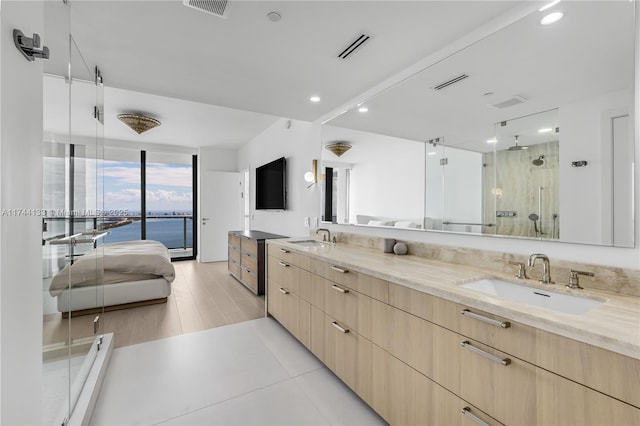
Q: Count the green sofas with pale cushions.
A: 0